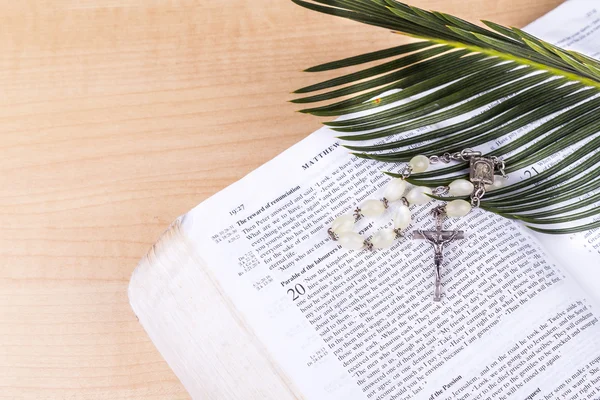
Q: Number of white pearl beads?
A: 11